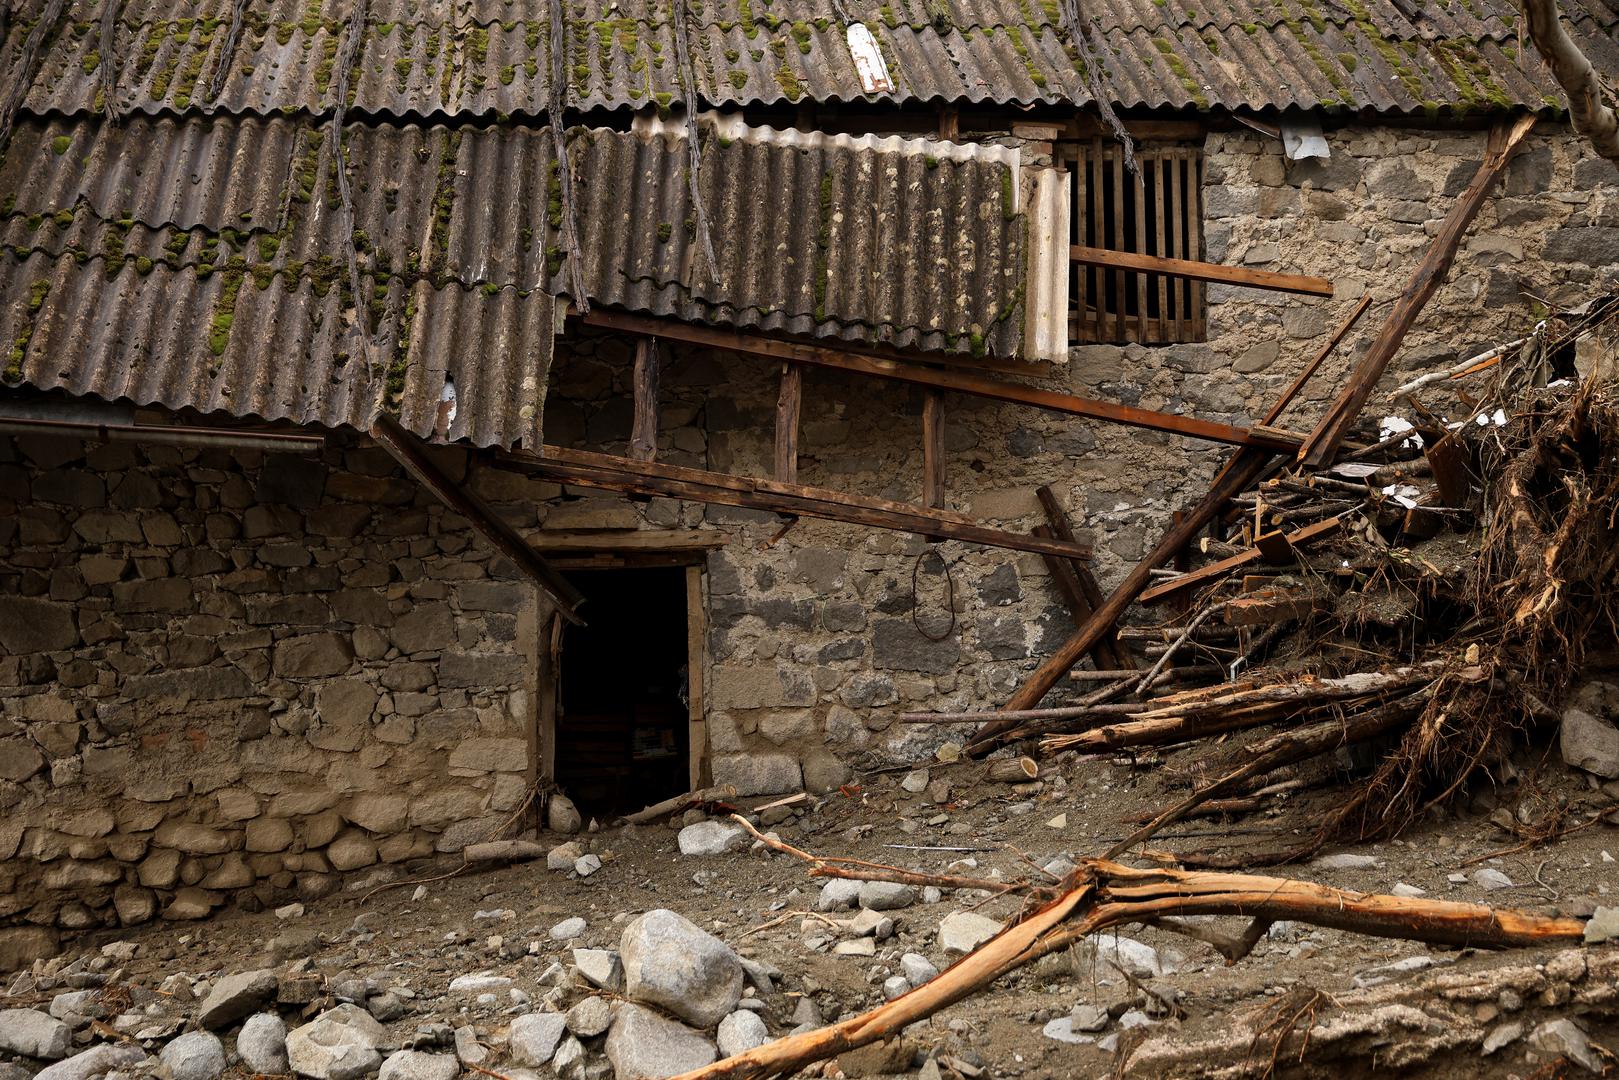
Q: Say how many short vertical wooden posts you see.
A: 3